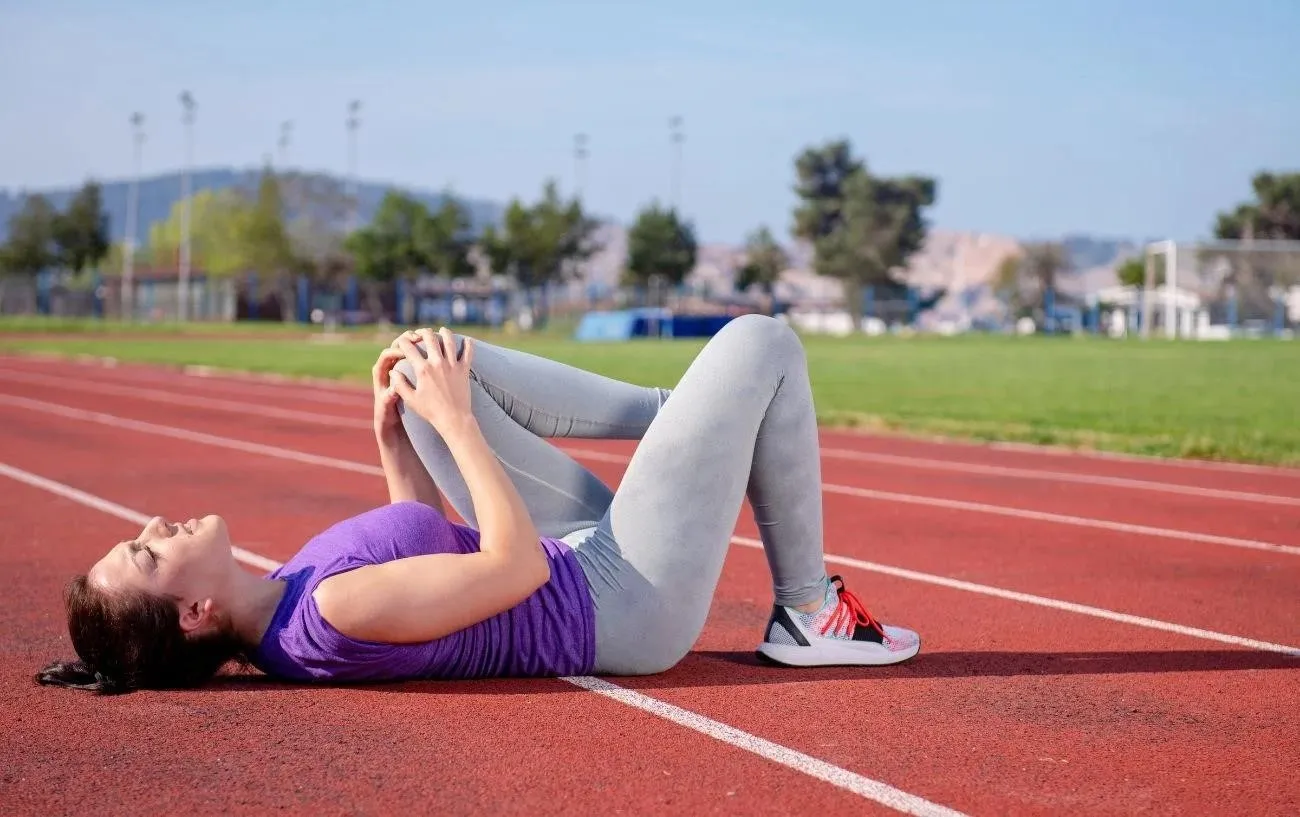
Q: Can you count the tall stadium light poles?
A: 6